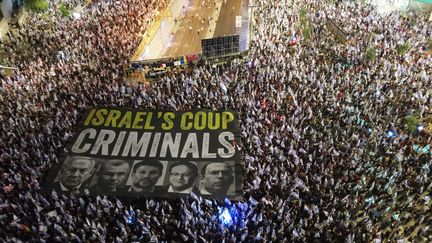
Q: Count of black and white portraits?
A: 5